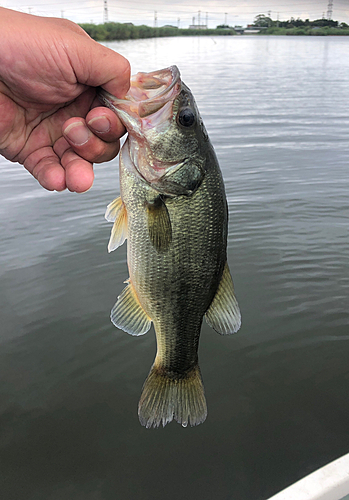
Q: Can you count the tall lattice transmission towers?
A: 2